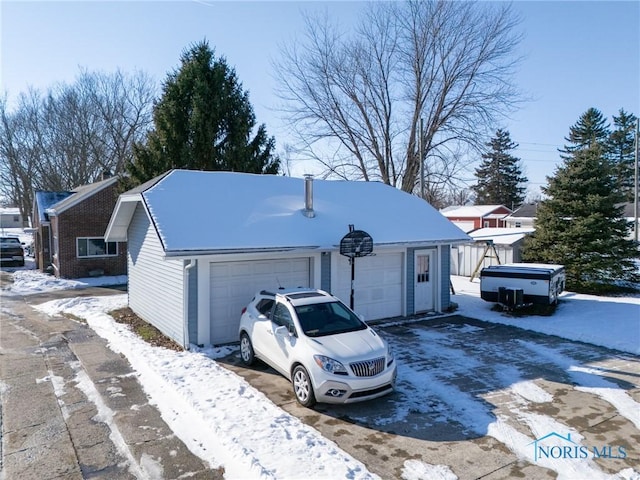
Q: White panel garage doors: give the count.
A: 2